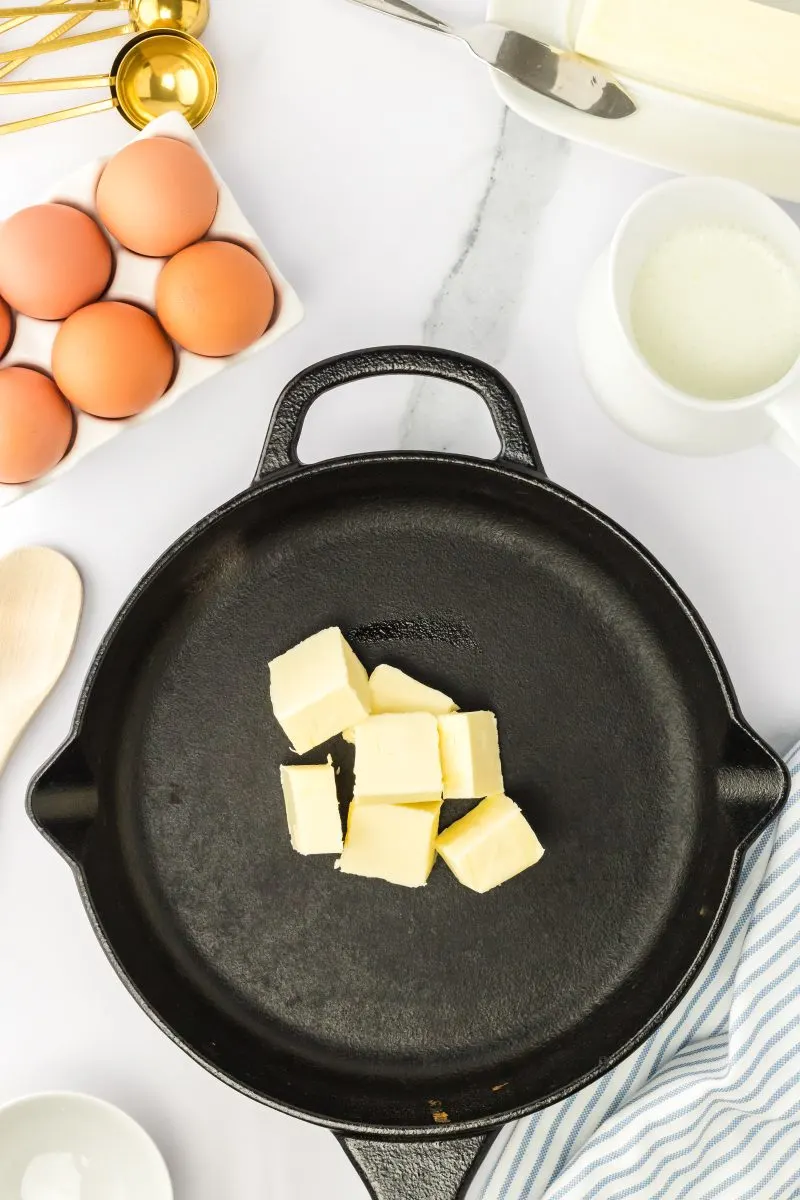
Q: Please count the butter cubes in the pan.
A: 7